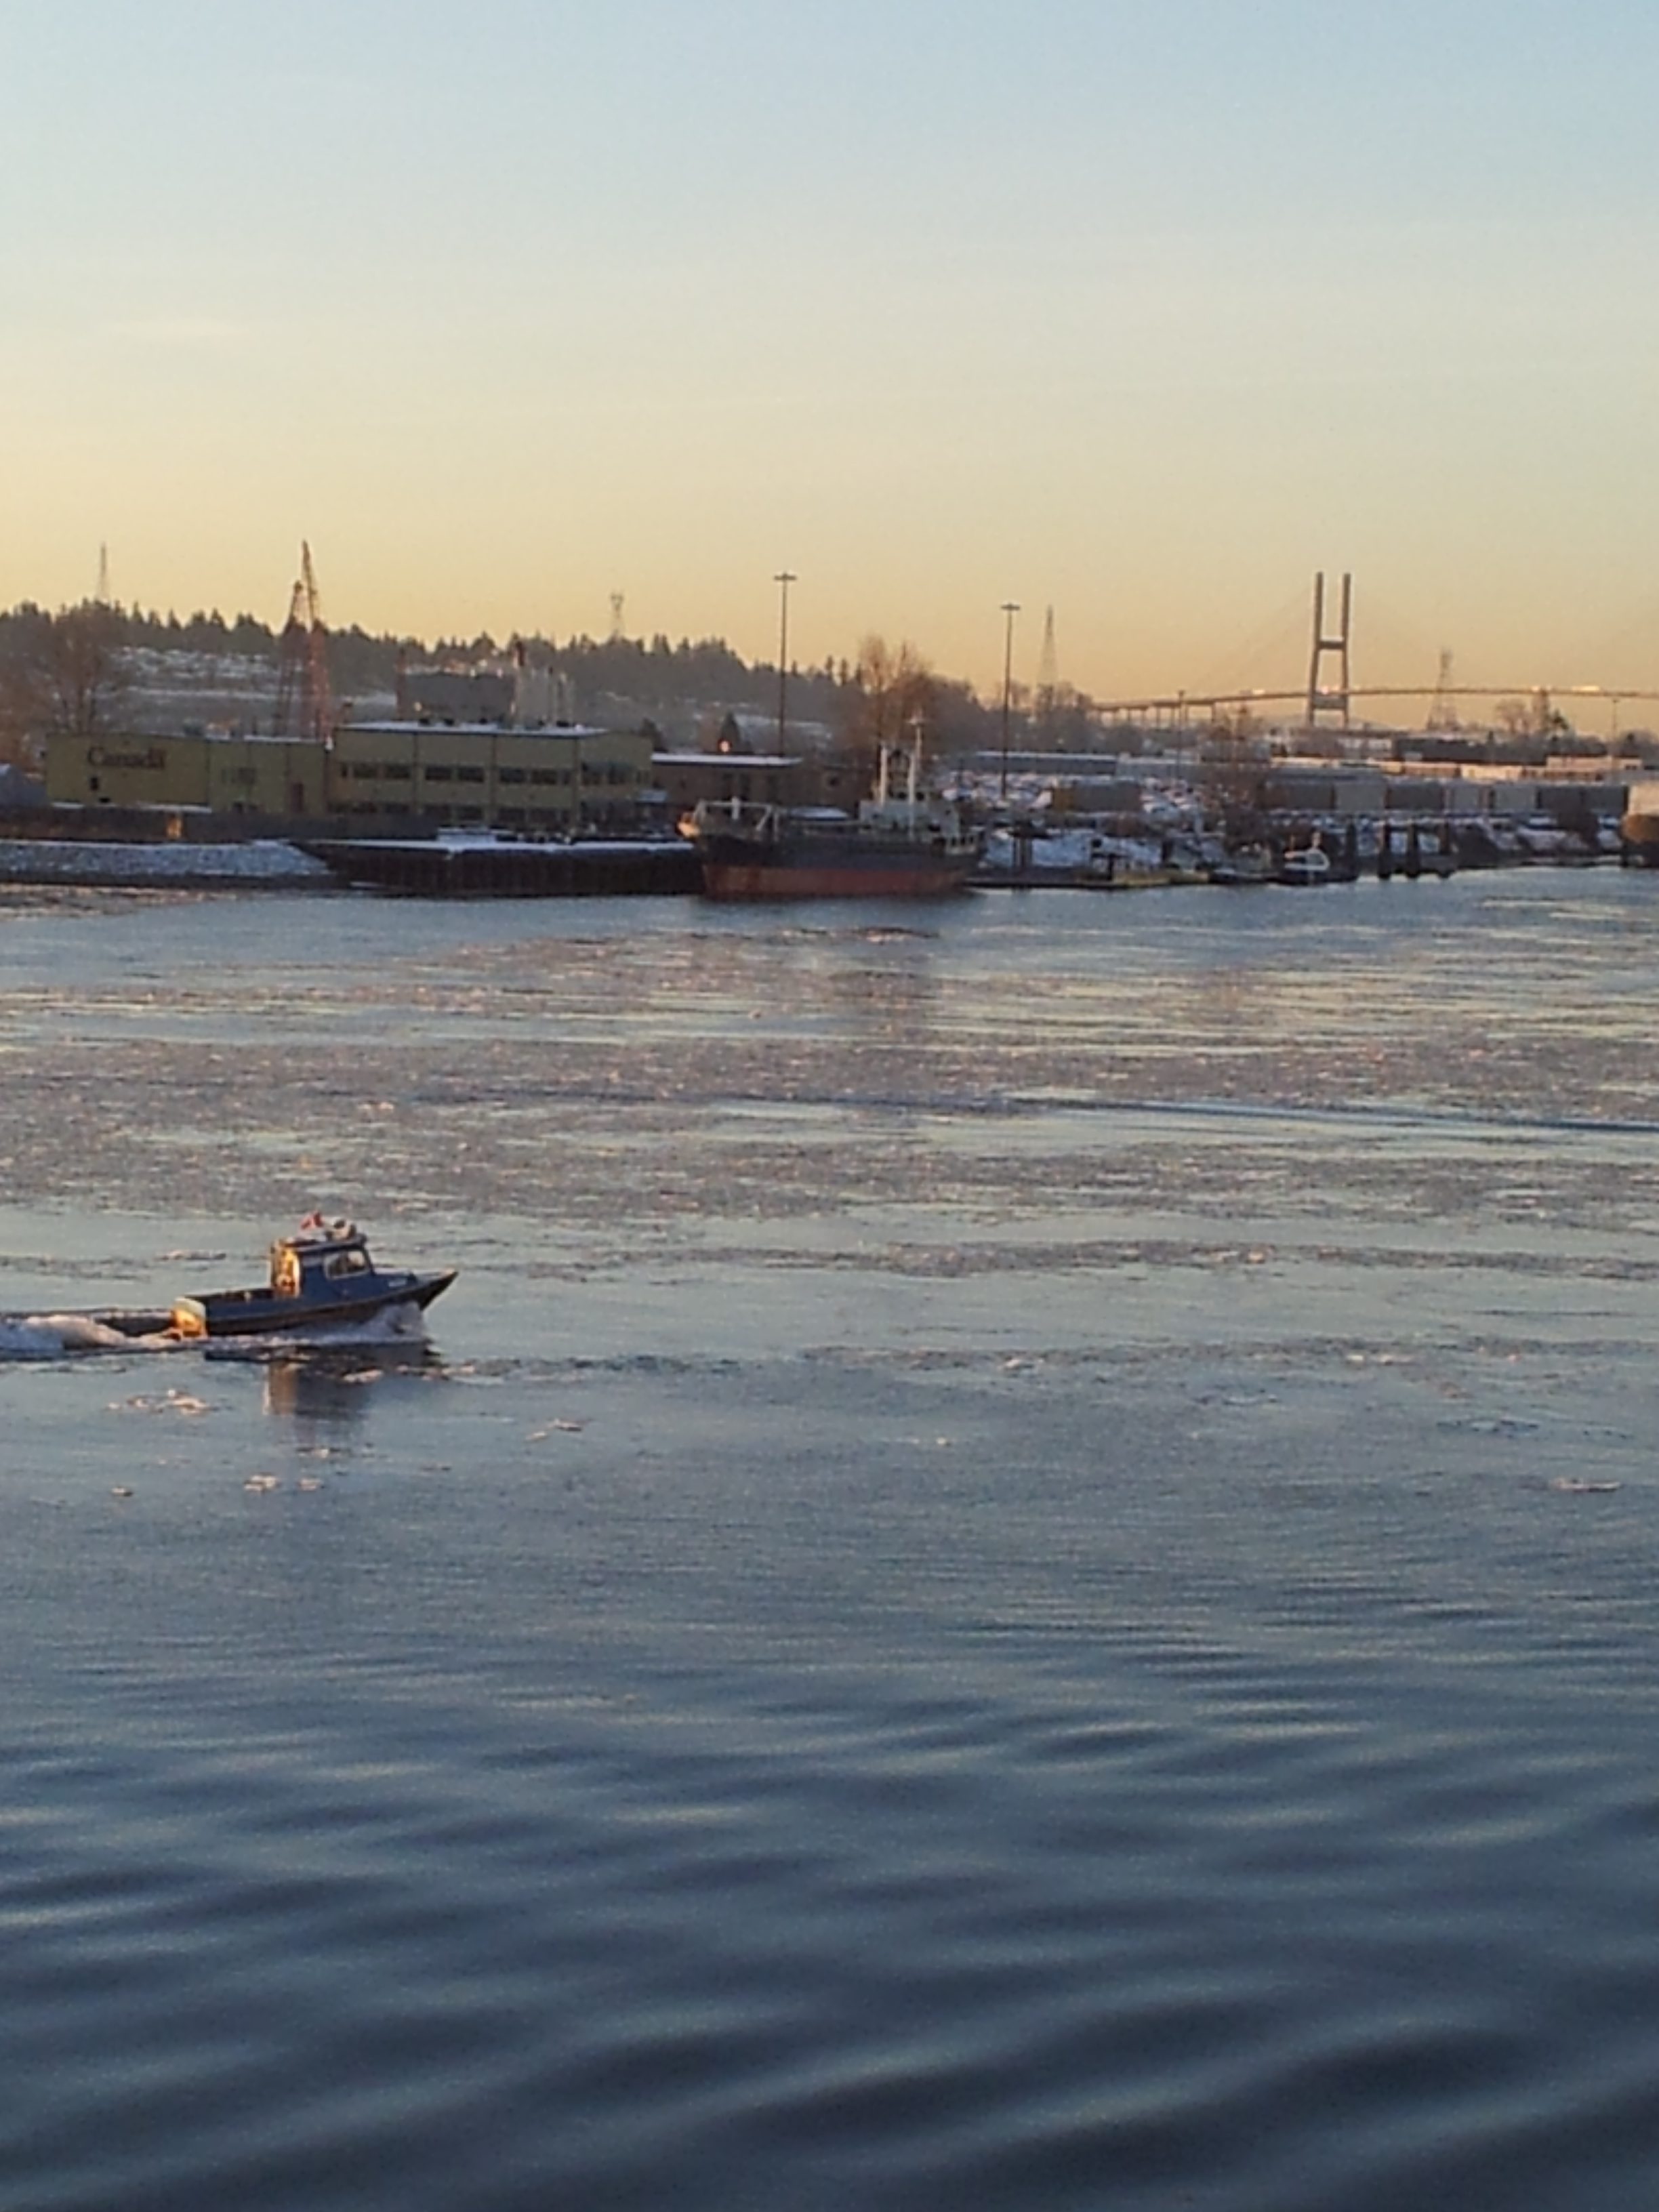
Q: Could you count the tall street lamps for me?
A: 2